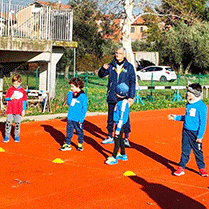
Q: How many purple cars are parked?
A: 0